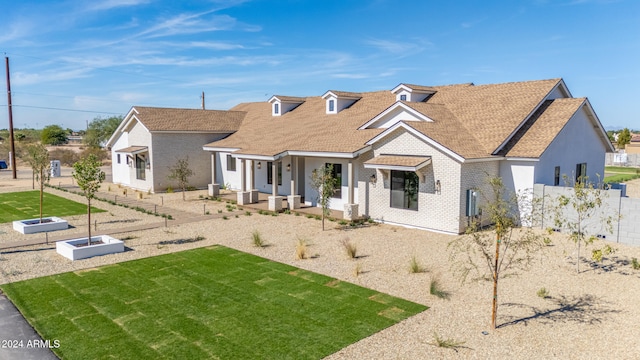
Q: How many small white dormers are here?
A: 3